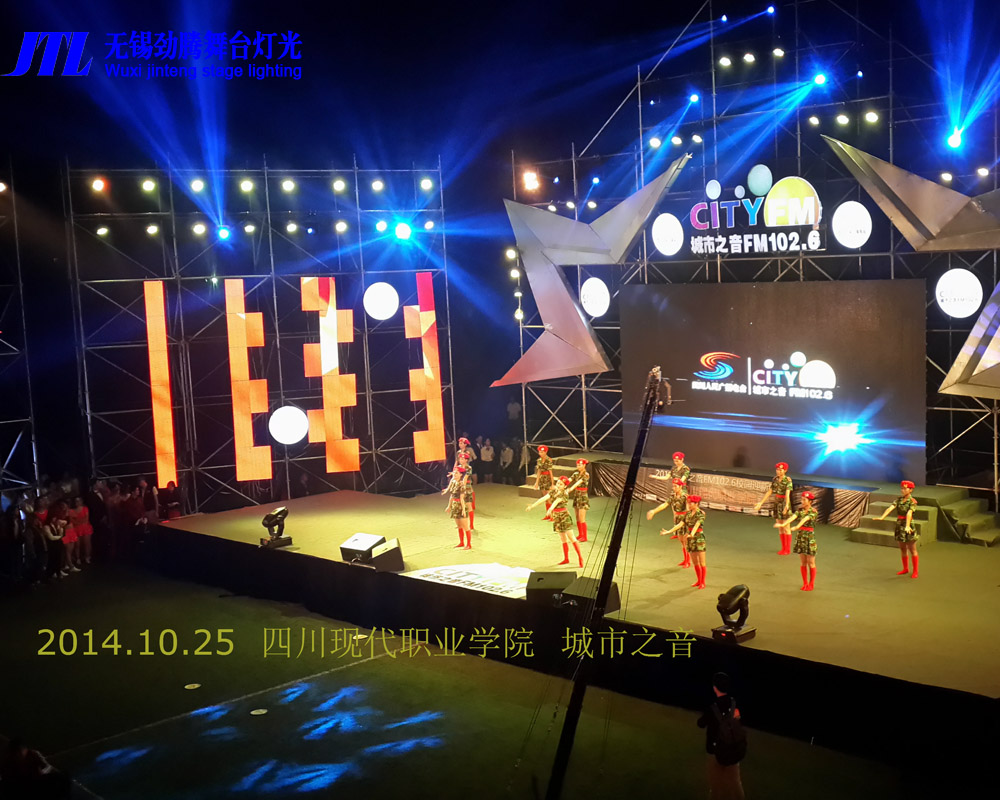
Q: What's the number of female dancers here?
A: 12